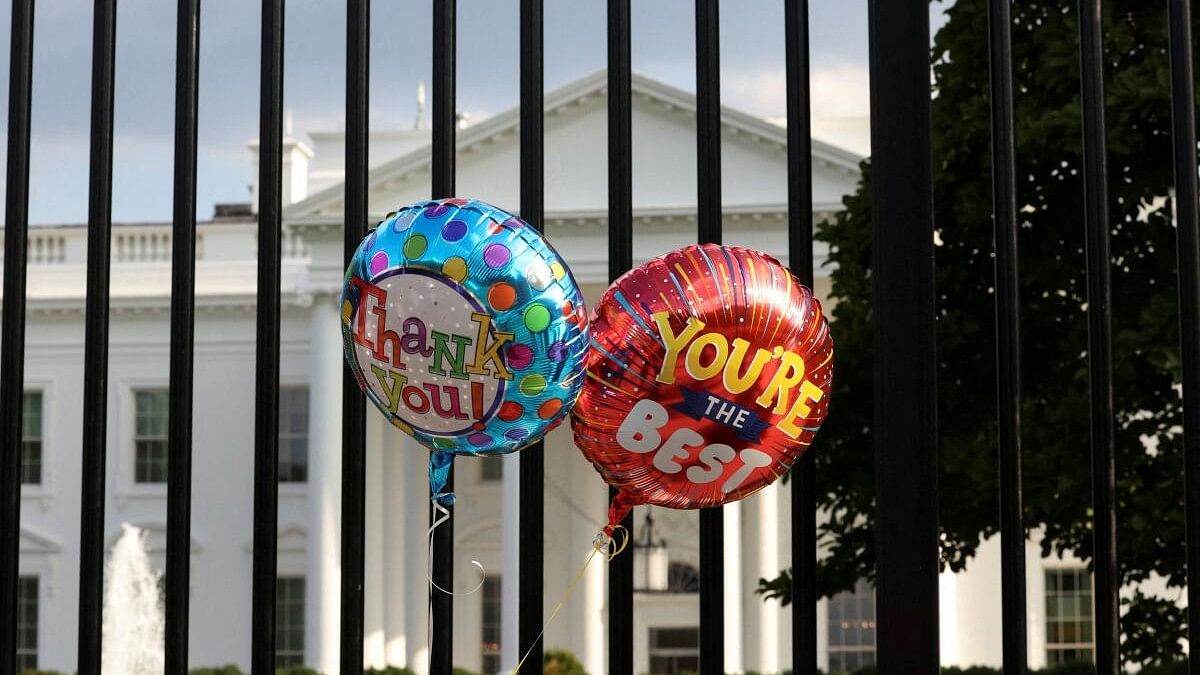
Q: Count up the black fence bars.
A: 14